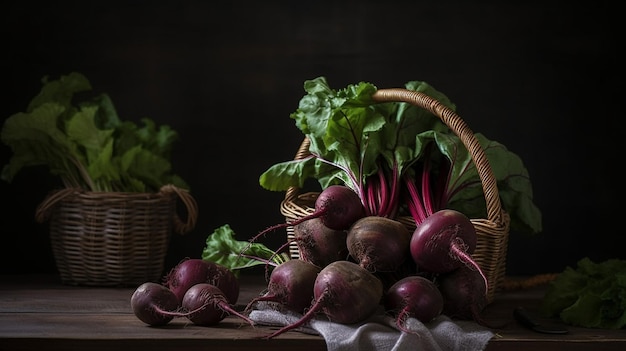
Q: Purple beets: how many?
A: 11